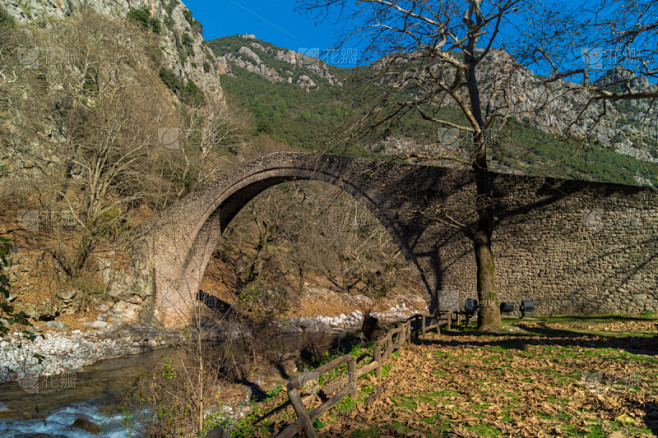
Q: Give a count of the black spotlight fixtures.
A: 3